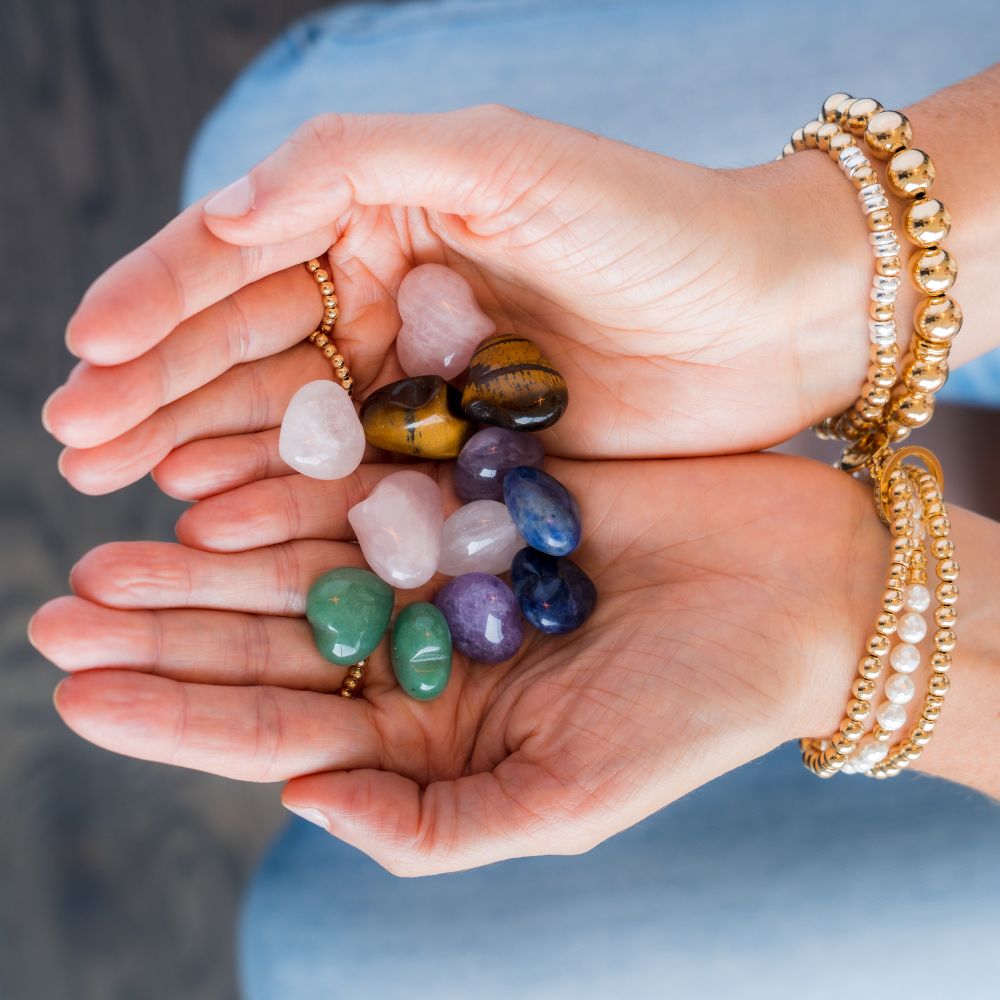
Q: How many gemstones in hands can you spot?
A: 12